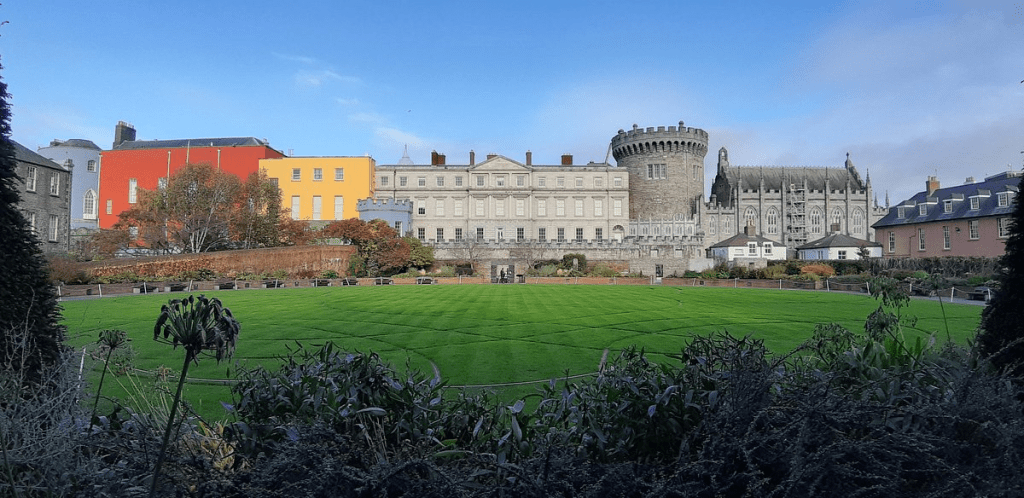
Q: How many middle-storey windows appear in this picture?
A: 11